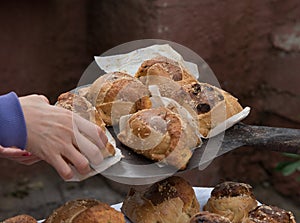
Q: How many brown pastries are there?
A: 11